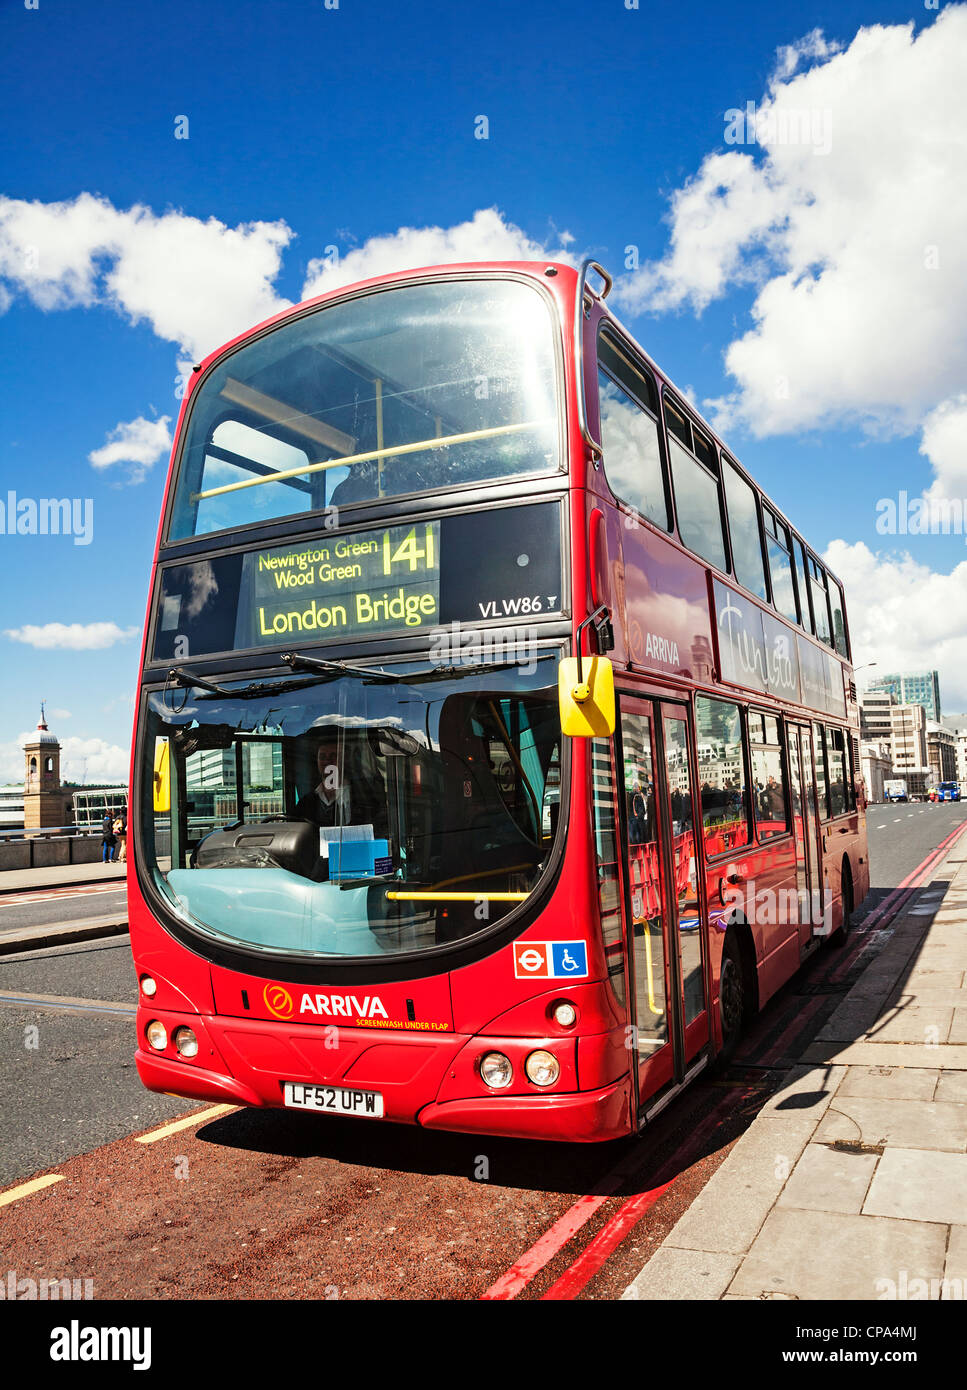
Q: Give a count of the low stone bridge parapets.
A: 1